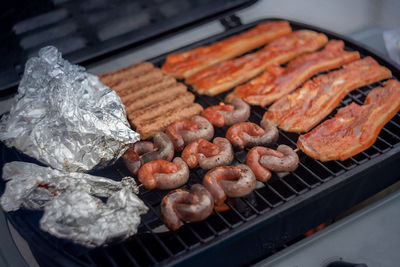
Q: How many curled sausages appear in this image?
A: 9